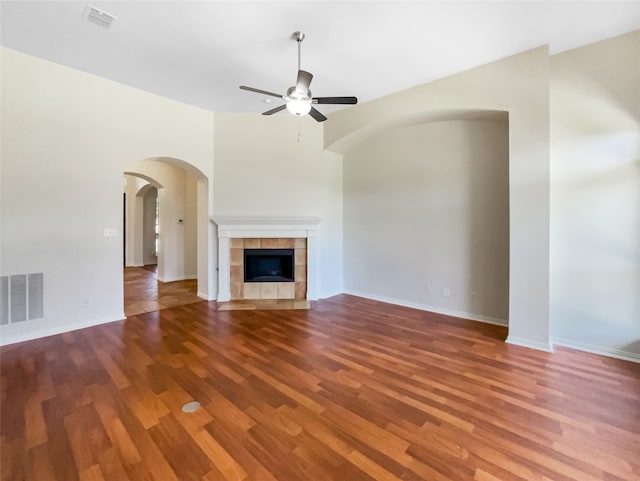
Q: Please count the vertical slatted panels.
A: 3